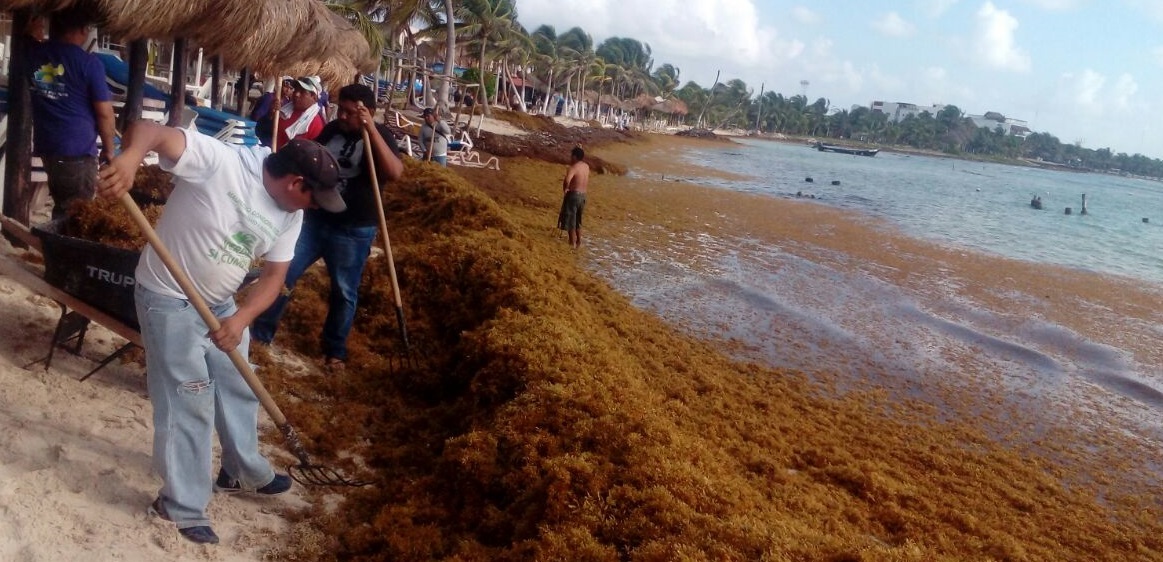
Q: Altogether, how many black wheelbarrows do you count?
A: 1